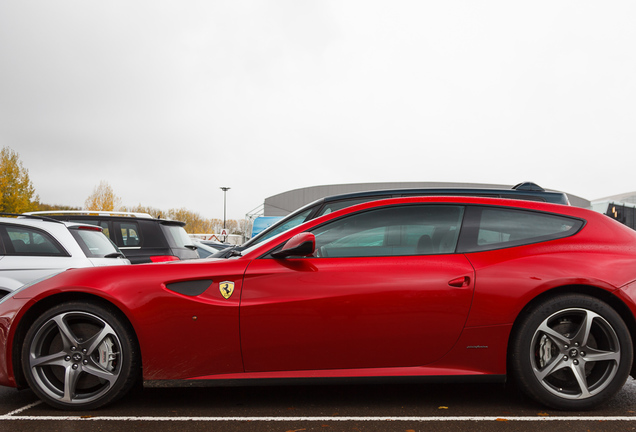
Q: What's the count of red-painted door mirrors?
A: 1